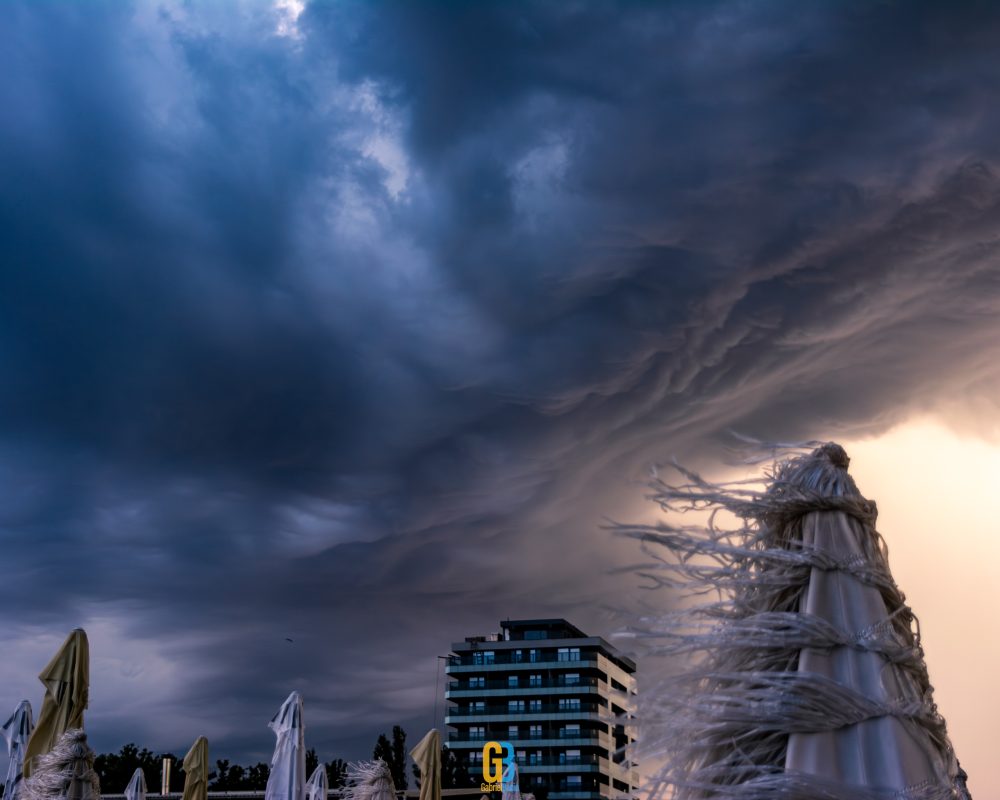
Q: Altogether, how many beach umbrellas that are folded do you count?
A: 11